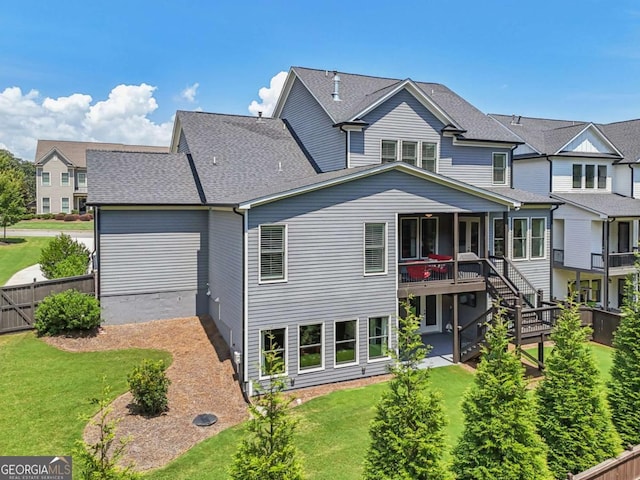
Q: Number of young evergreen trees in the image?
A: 6